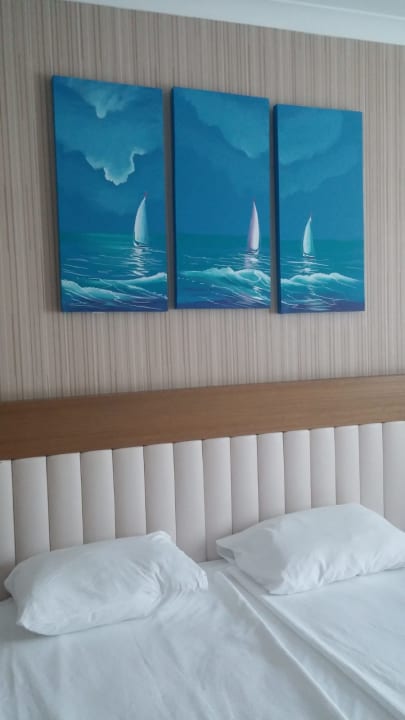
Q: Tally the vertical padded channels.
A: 15